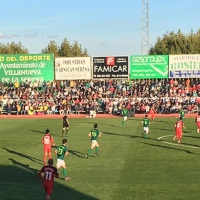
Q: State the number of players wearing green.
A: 5